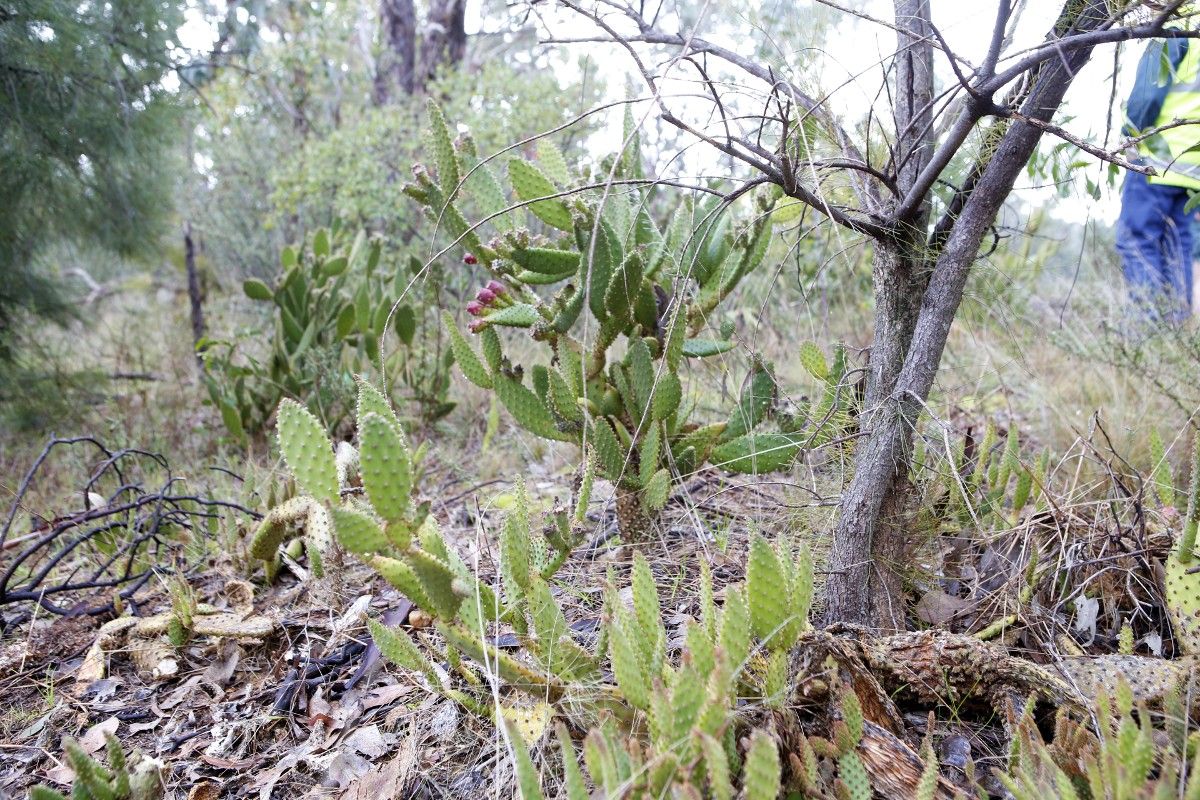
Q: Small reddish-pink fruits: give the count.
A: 5